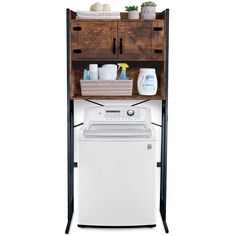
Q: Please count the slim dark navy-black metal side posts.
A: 2